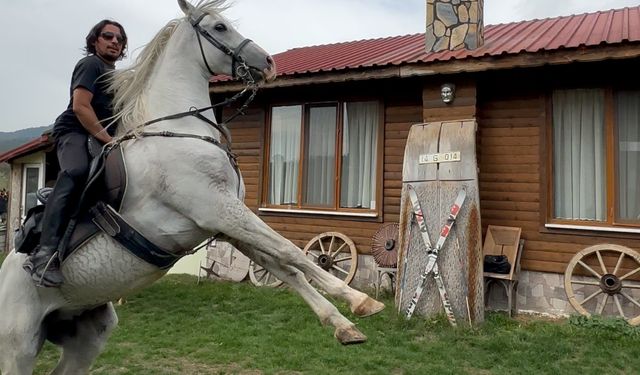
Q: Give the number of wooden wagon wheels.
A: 3